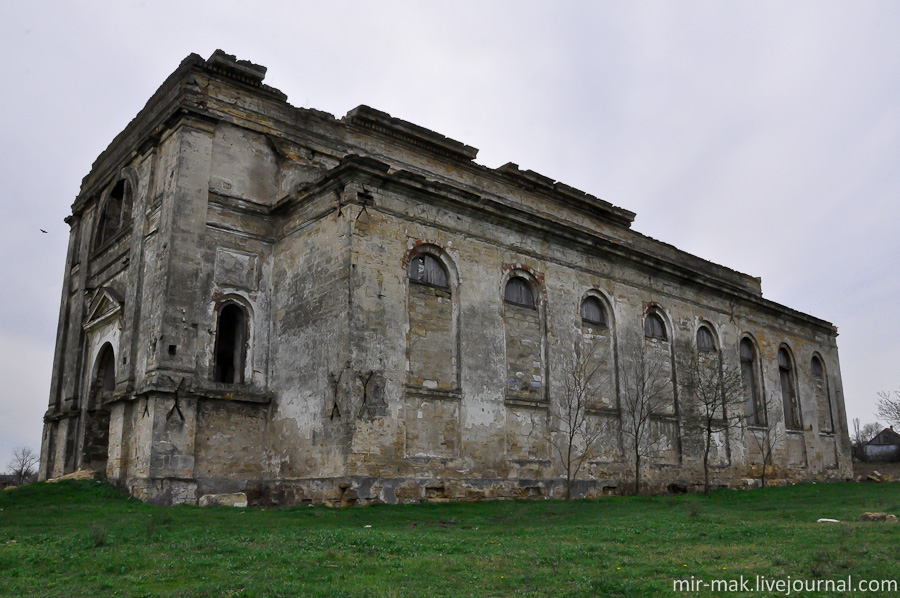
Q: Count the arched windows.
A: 10